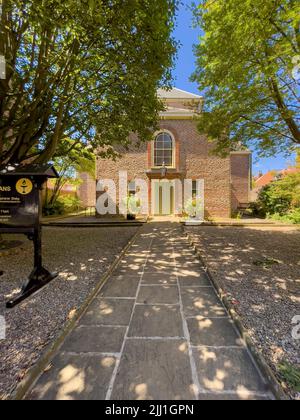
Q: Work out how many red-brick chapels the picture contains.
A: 1